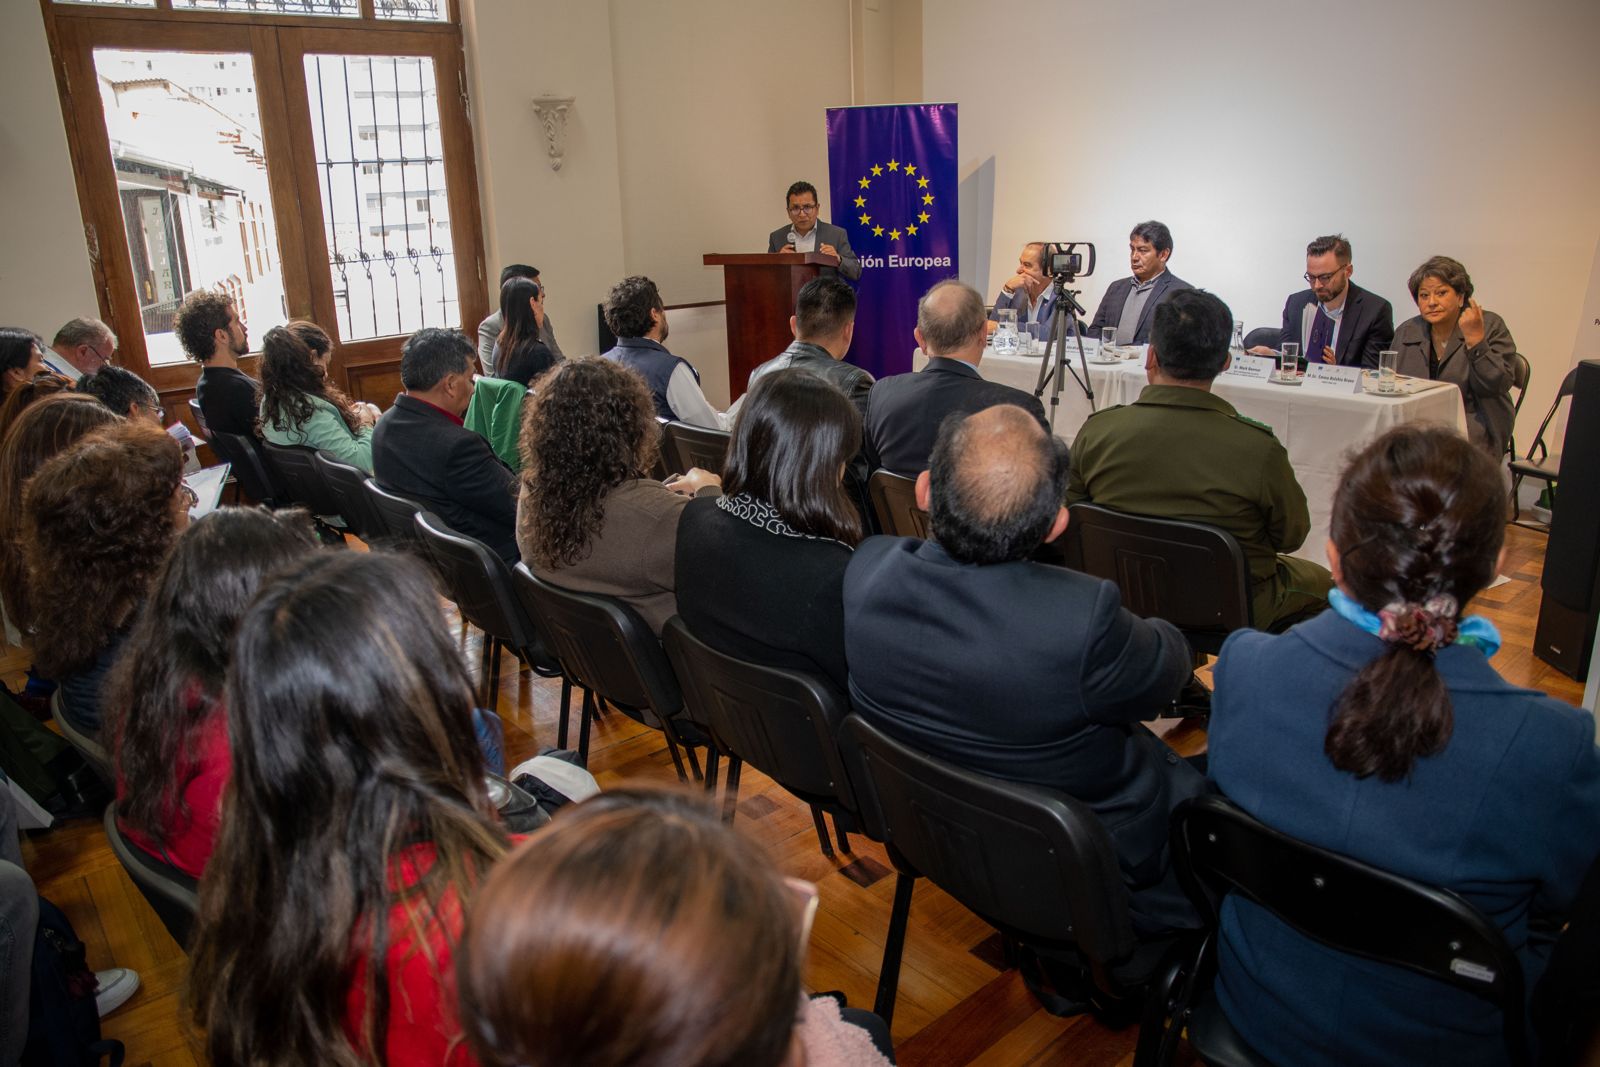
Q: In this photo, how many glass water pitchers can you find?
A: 2